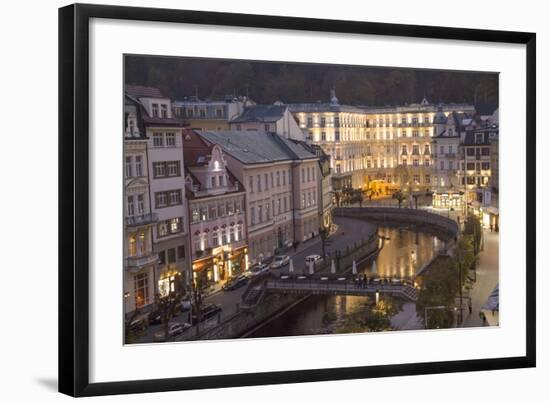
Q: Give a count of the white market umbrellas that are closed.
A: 5